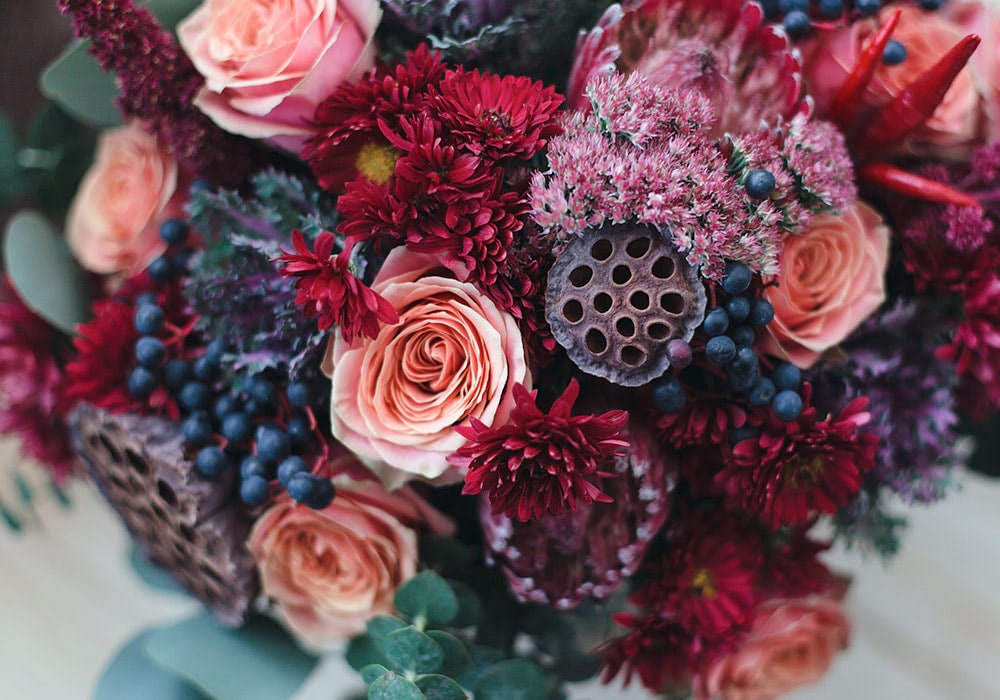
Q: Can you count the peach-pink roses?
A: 7